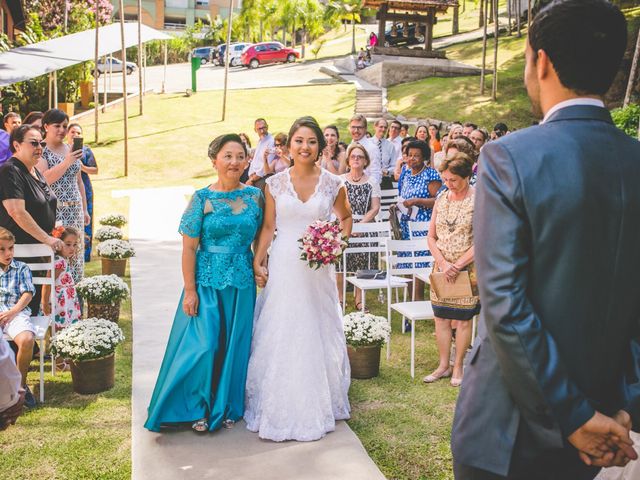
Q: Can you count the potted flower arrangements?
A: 6